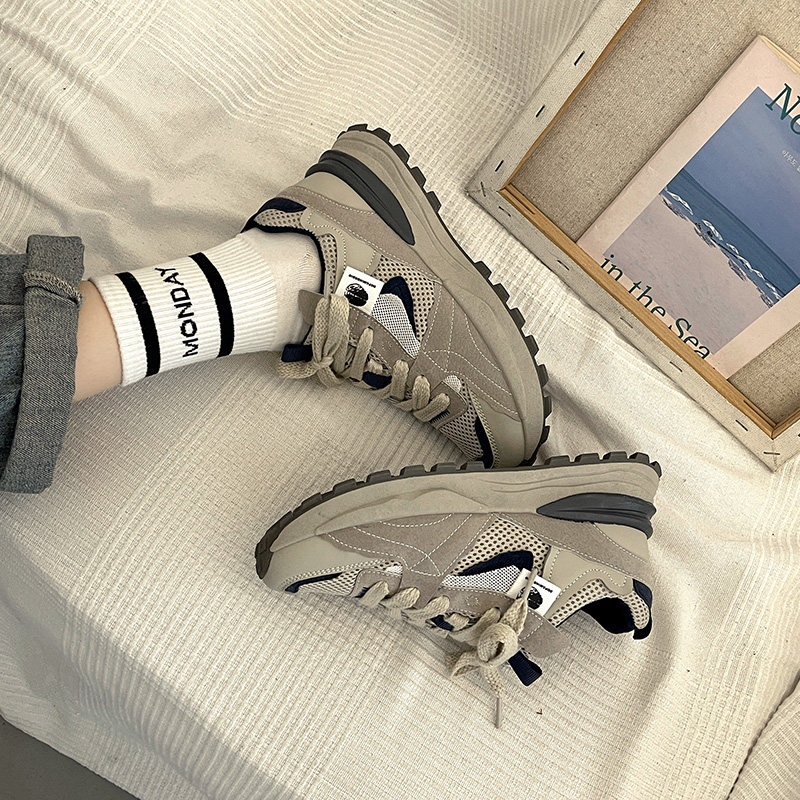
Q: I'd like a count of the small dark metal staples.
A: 11